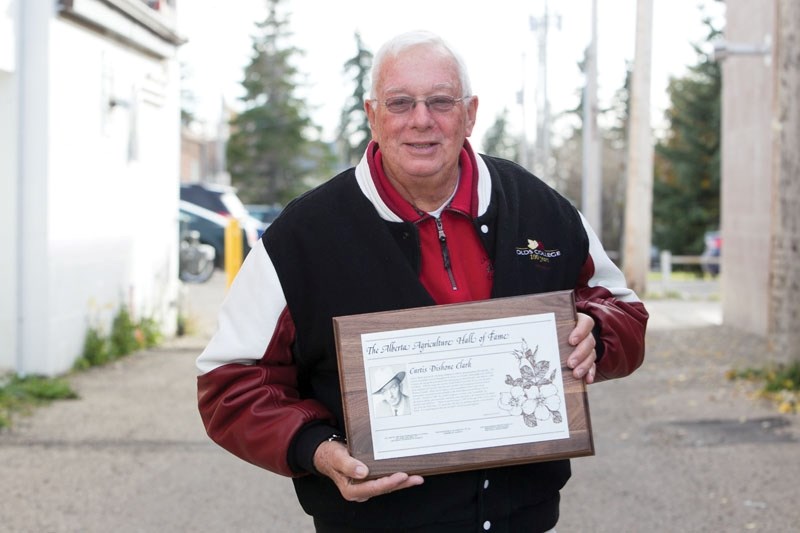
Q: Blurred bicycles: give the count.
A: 1